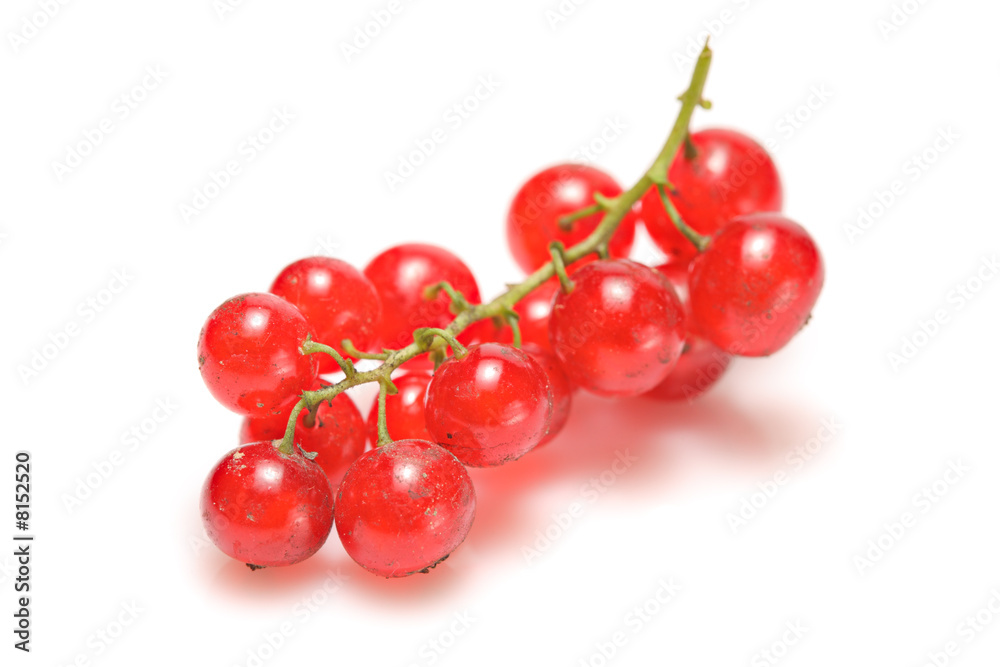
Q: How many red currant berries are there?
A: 15